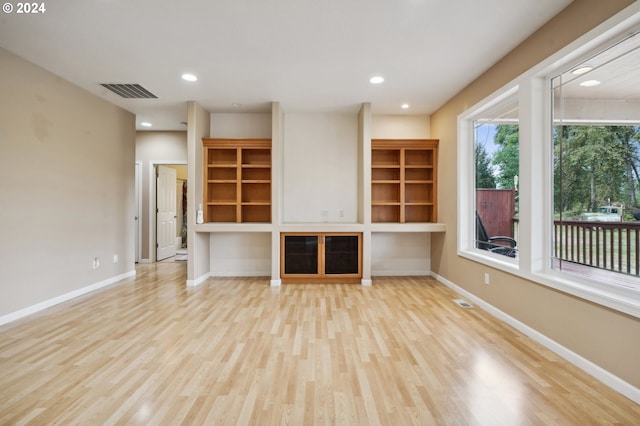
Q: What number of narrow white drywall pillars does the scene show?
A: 3